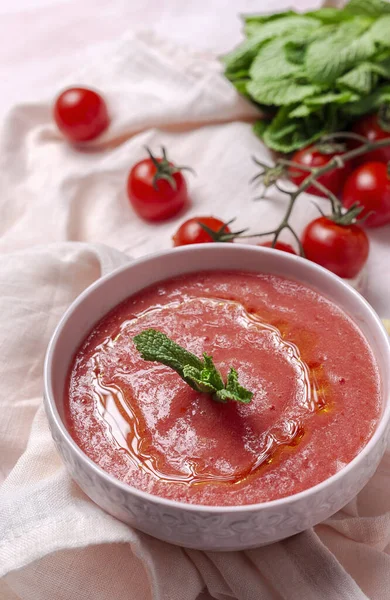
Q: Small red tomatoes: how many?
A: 8